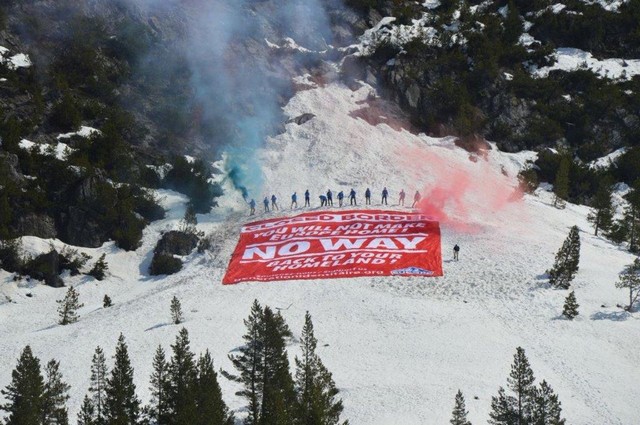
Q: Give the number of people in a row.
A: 13